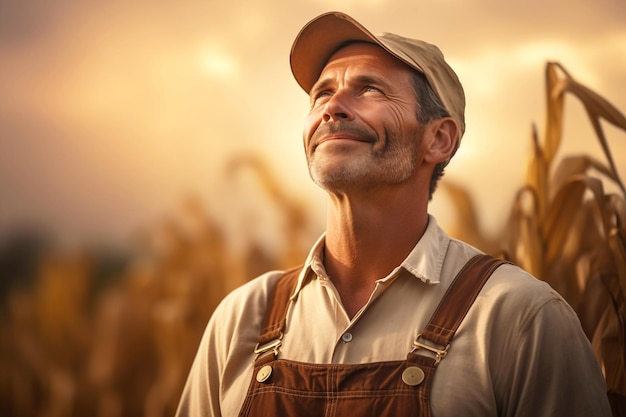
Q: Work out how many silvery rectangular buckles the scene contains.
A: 2